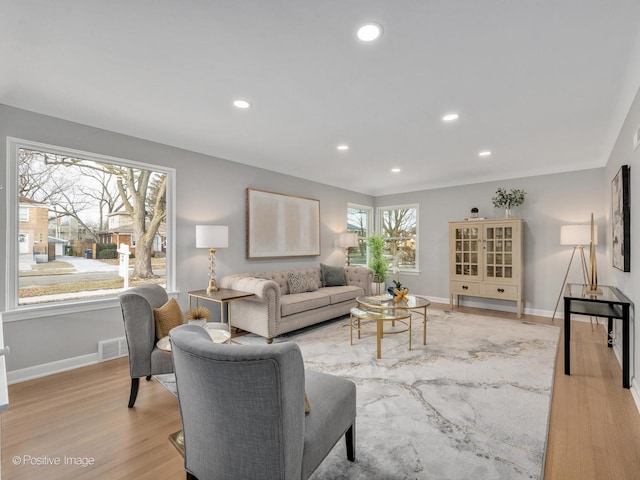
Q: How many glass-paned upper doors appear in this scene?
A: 2